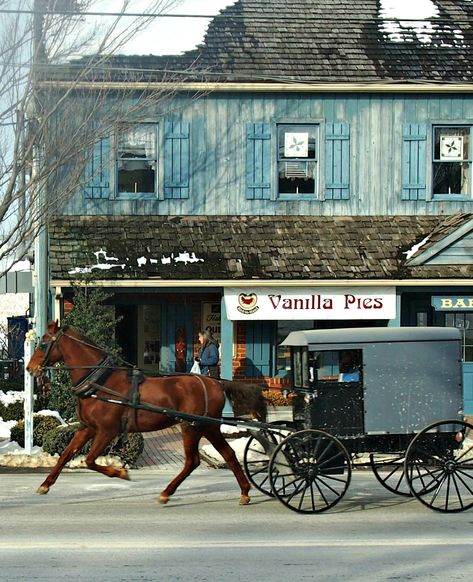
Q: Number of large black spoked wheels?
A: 4